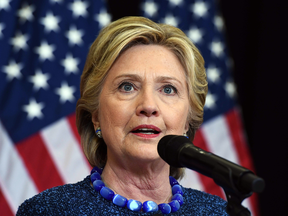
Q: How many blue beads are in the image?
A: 12